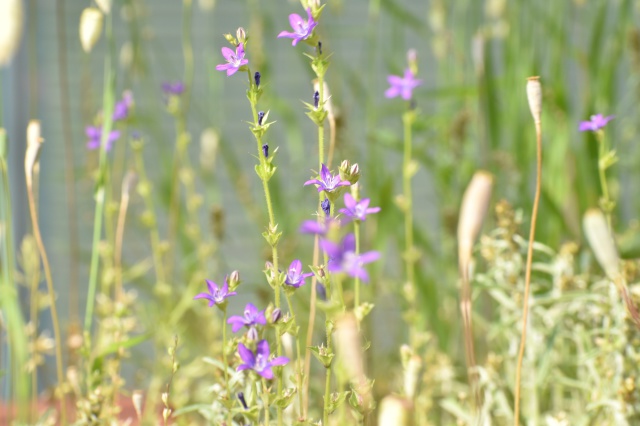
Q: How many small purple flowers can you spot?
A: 15